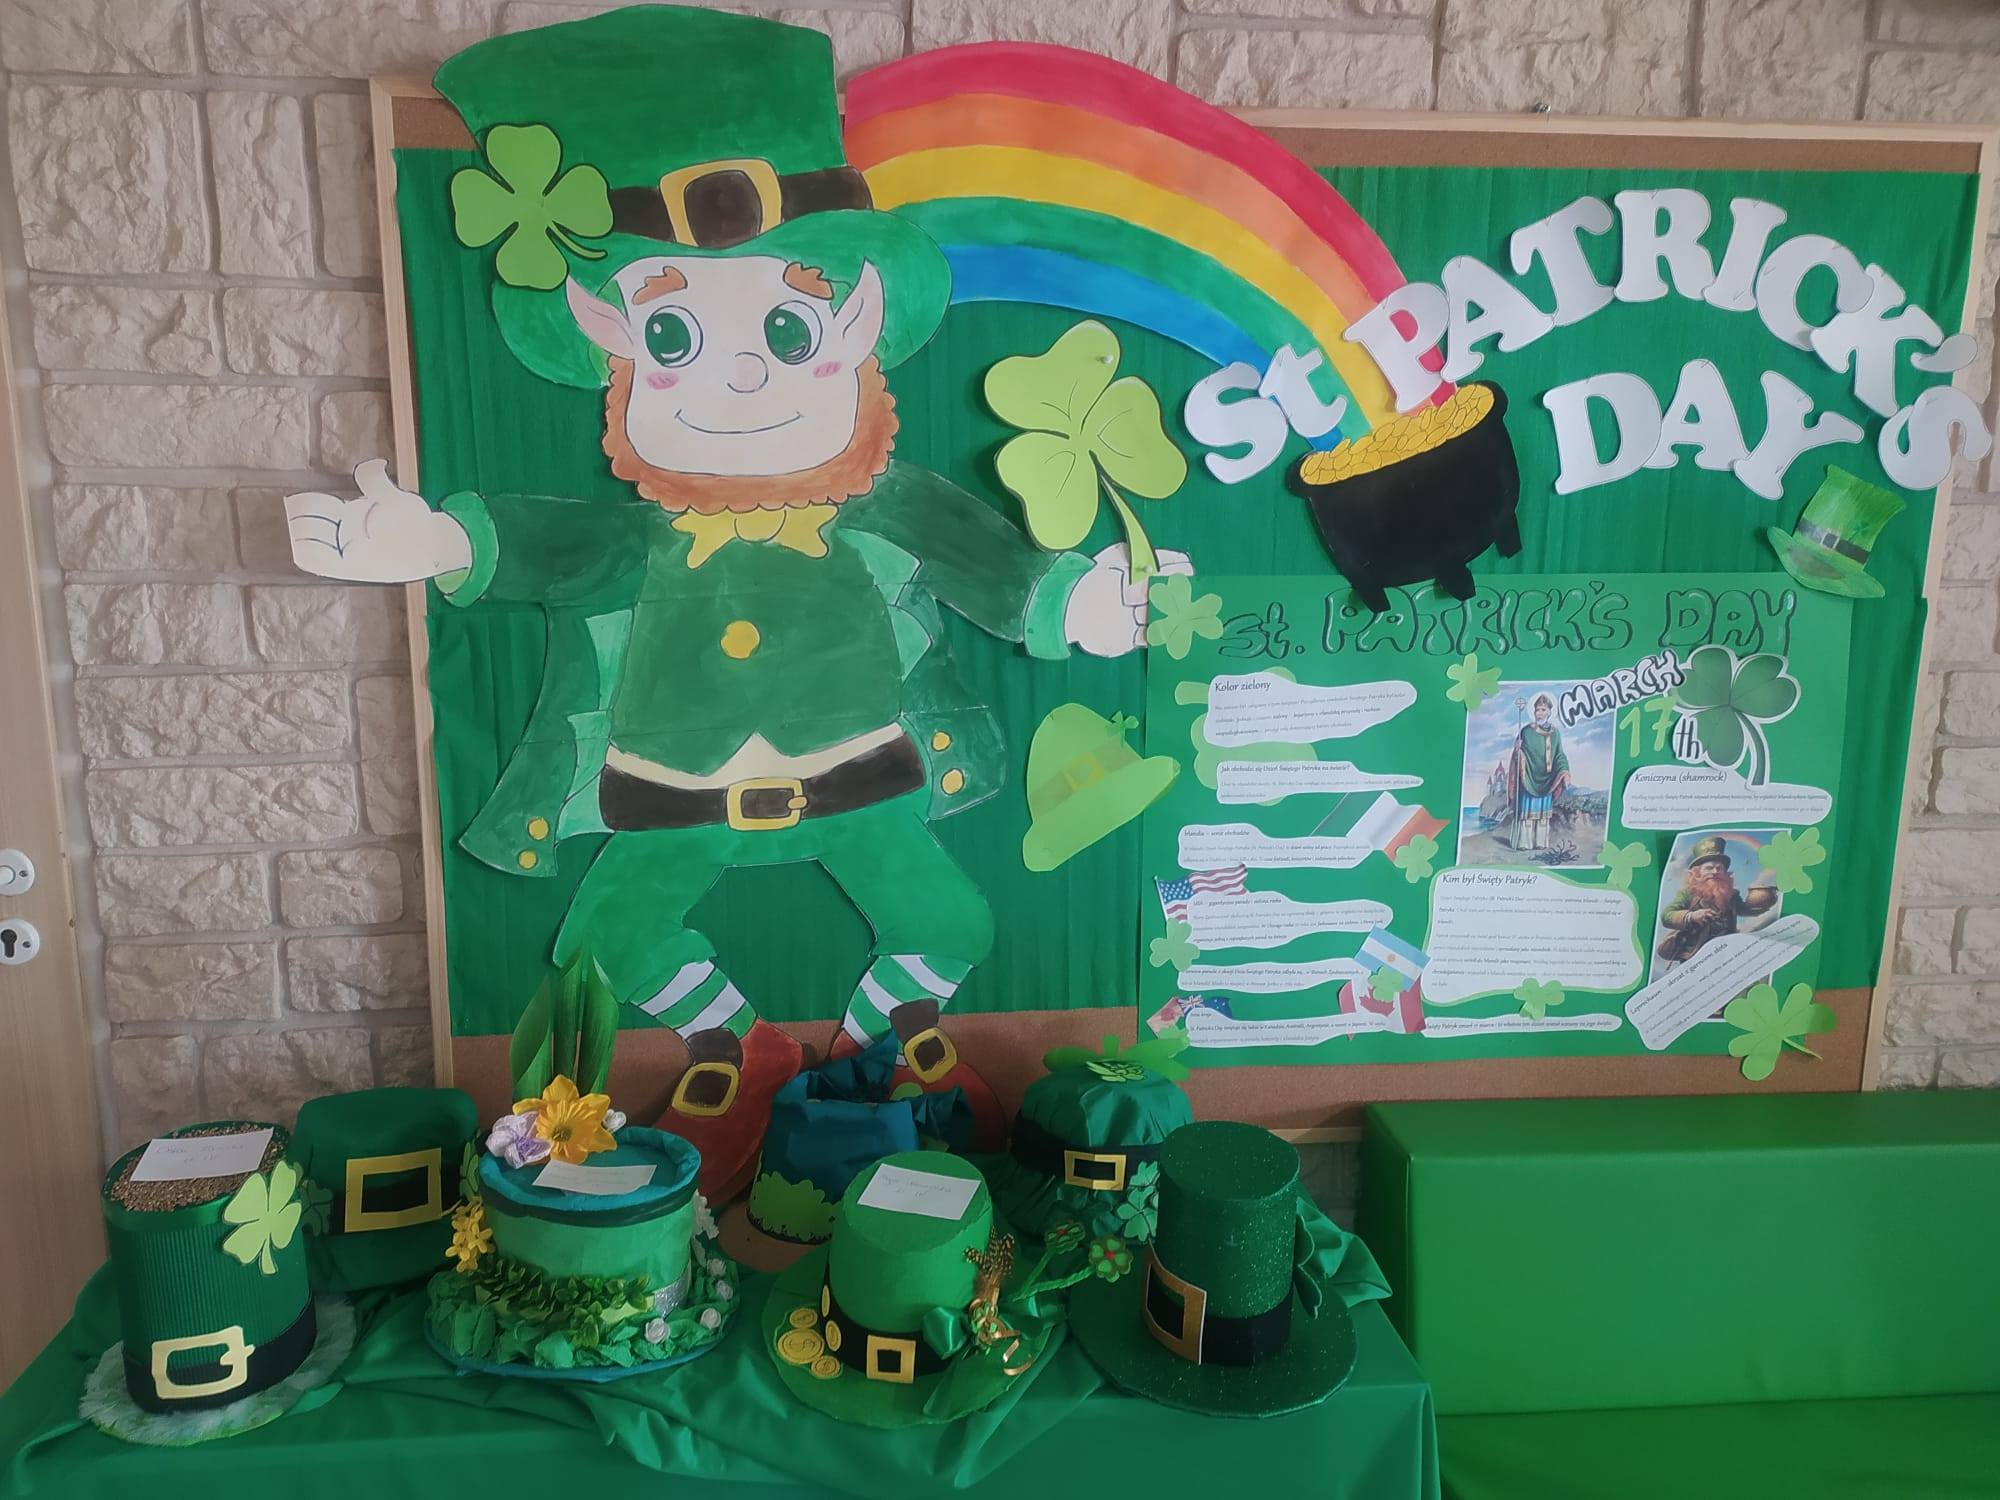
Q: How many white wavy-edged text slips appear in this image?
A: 10